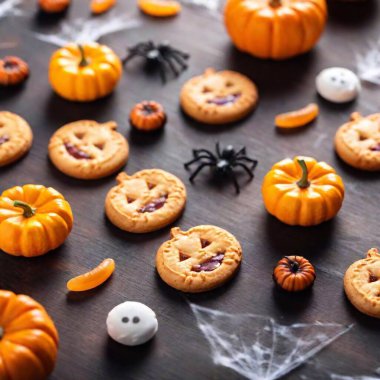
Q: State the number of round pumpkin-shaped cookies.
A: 7